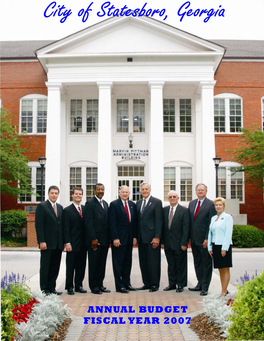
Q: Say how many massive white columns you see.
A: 4